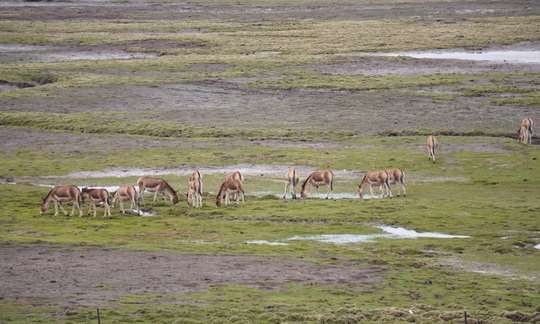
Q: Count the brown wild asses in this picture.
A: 14